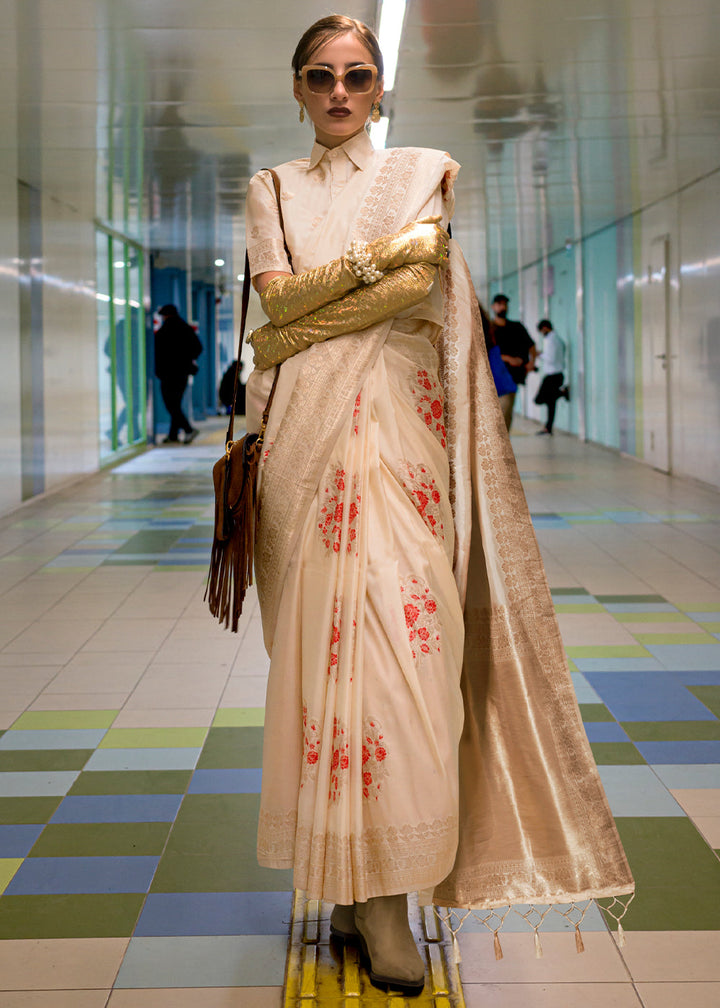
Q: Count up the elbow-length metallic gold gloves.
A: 2